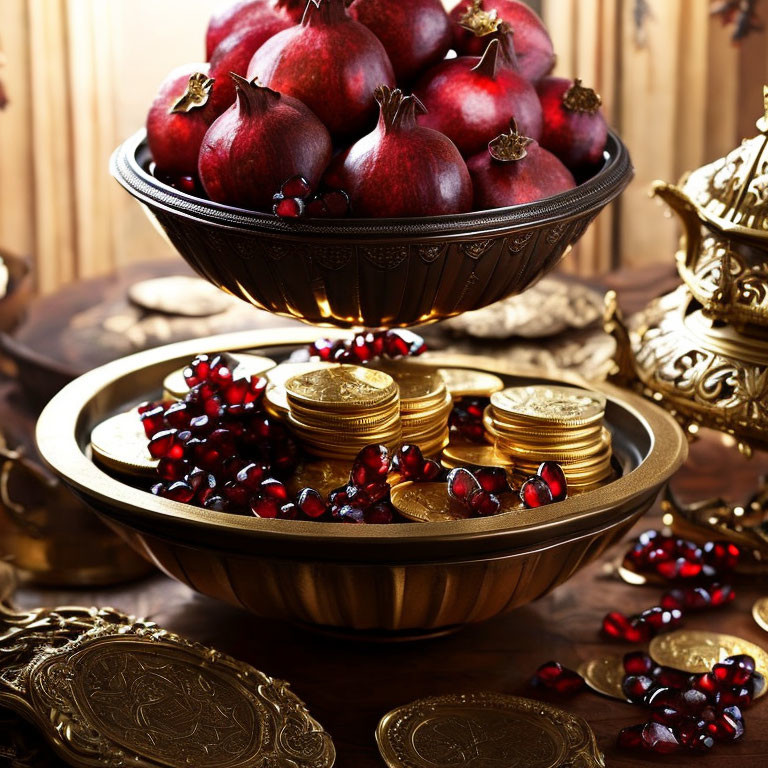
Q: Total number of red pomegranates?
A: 11